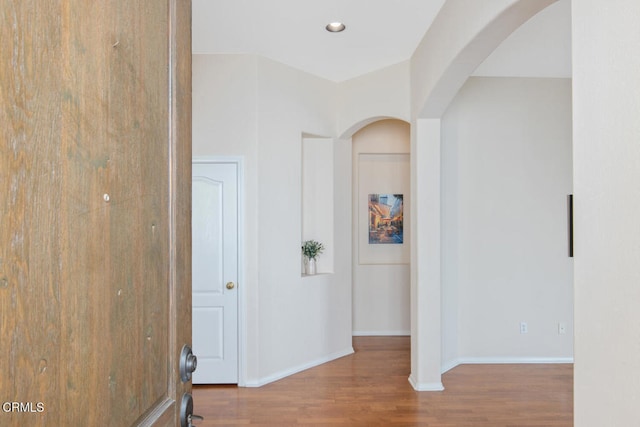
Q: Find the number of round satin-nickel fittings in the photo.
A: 2